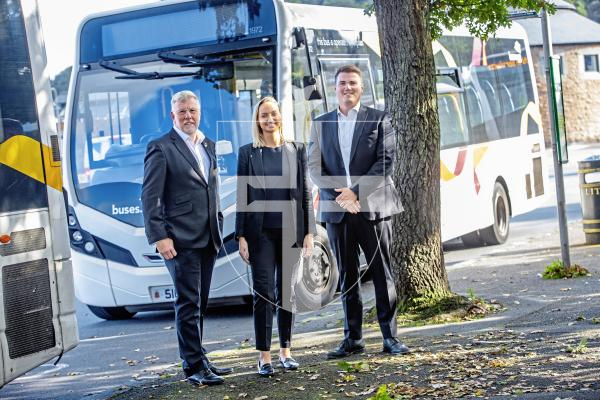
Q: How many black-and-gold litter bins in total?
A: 1